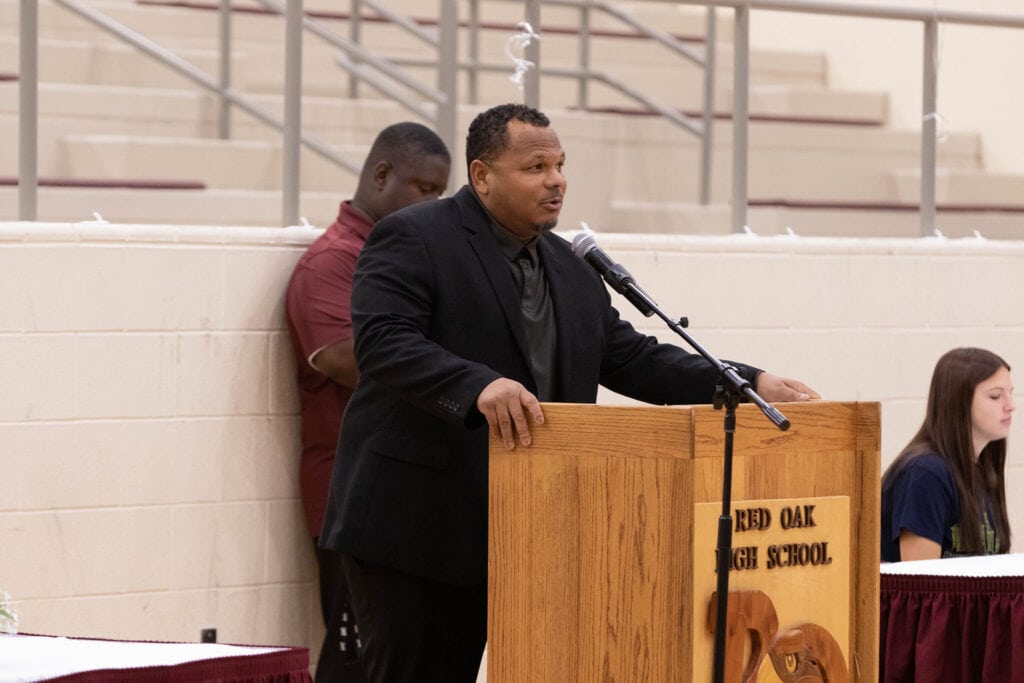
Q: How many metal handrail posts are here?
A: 11